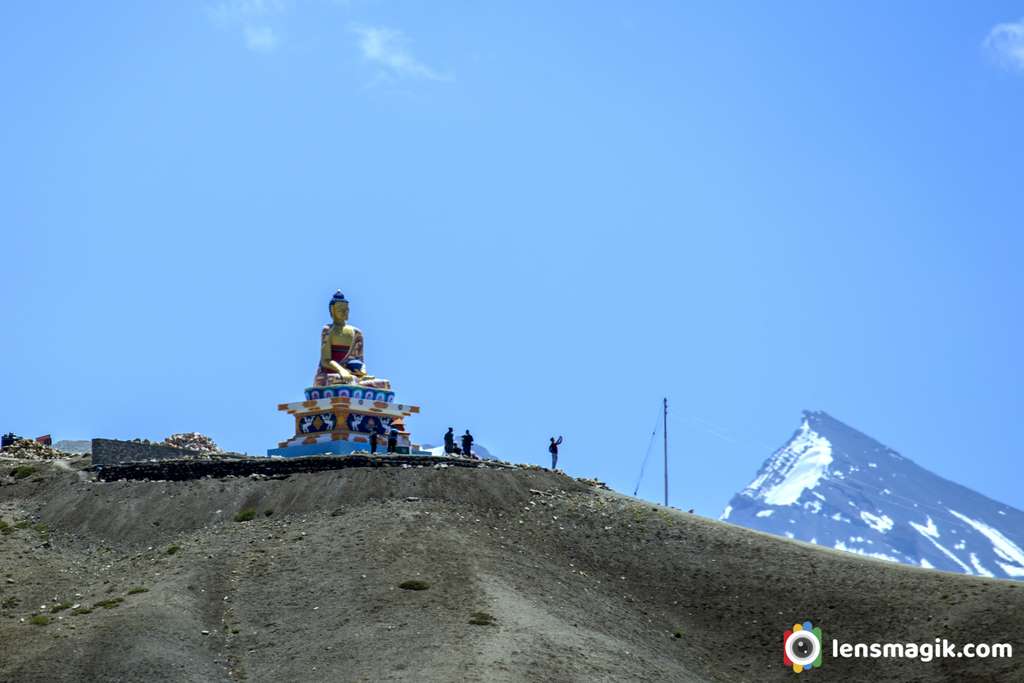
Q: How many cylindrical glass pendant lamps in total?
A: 0